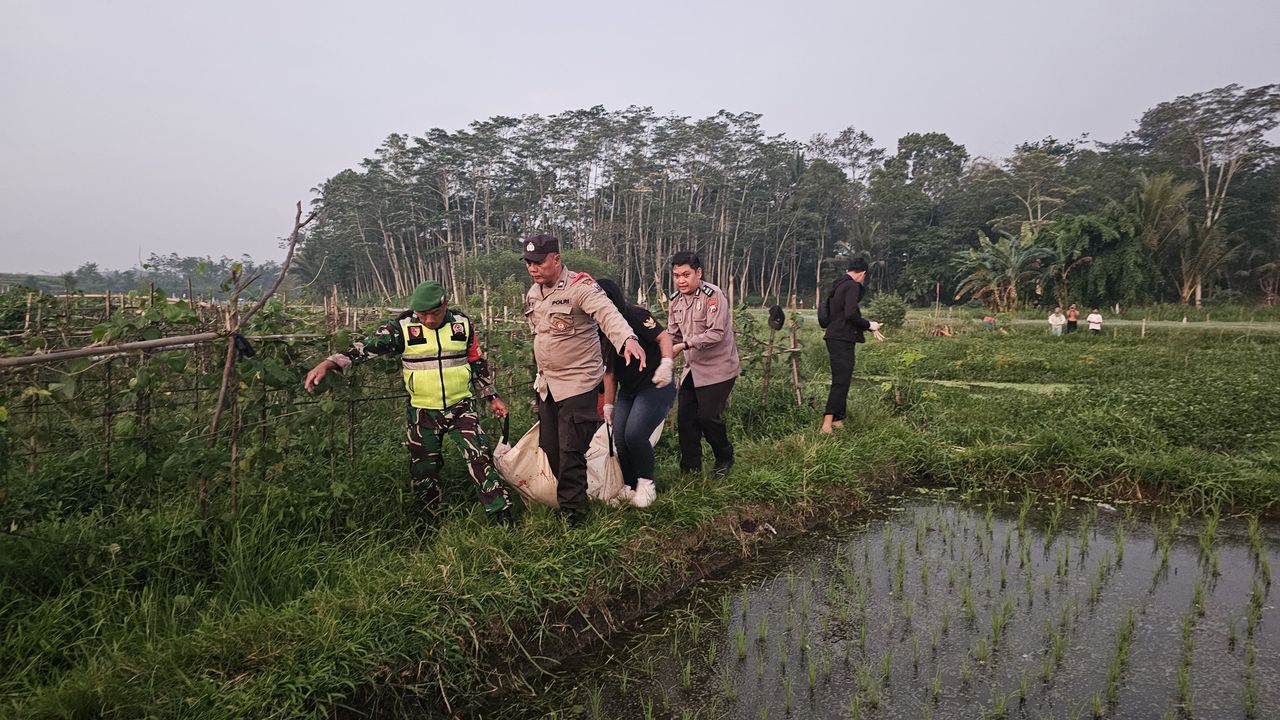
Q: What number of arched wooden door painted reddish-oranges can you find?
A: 0